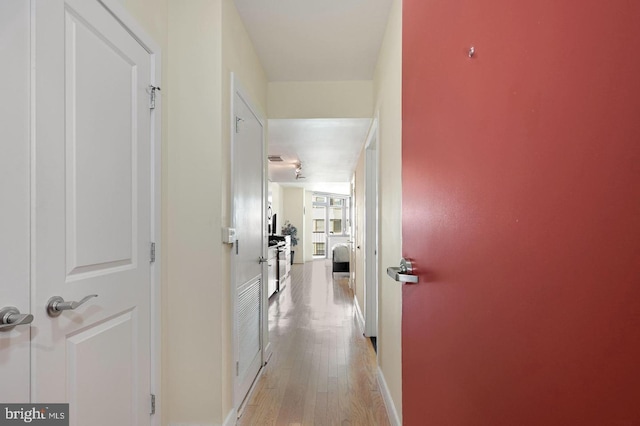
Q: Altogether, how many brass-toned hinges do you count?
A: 0